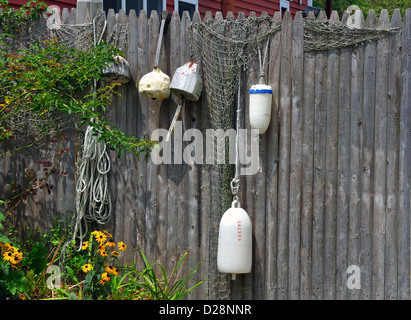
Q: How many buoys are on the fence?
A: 5